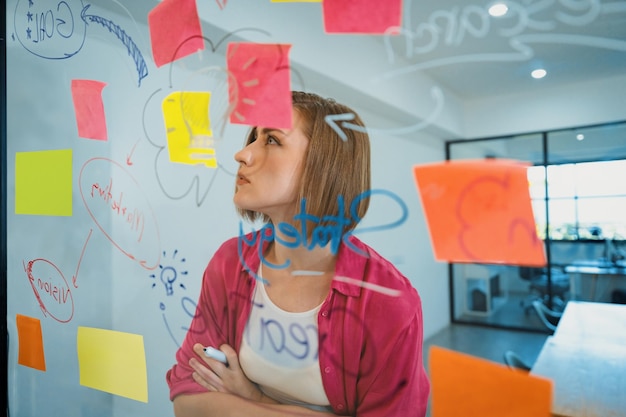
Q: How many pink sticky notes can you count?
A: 4